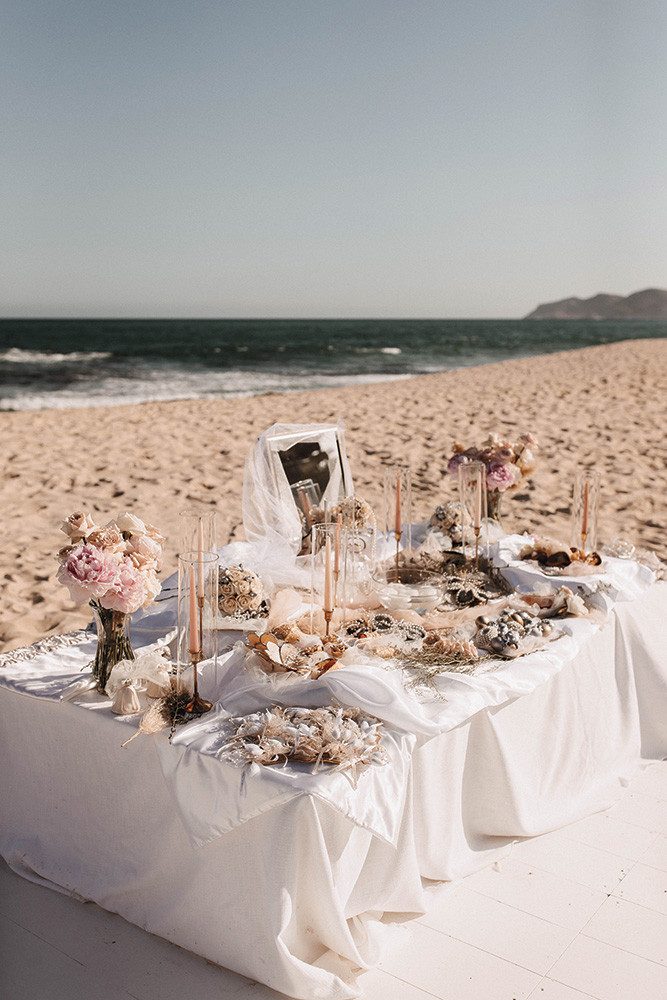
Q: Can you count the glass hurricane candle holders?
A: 7